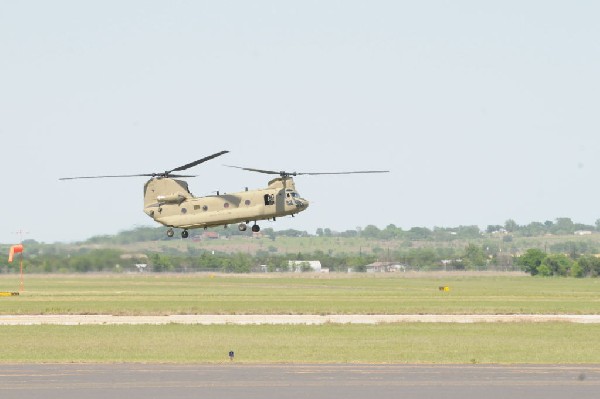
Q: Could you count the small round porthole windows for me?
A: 4